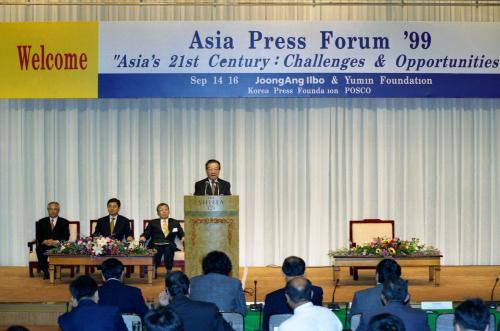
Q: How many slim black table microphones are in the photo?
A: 3